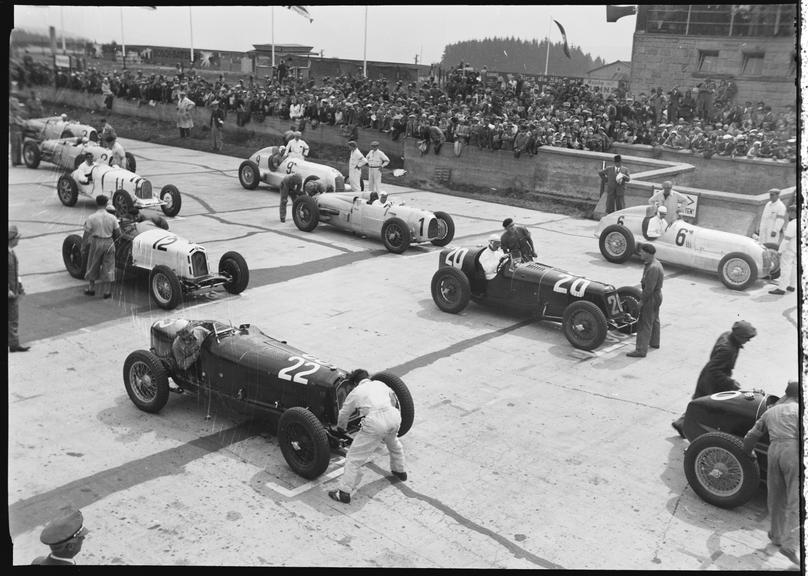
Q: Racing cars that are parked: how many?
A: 10